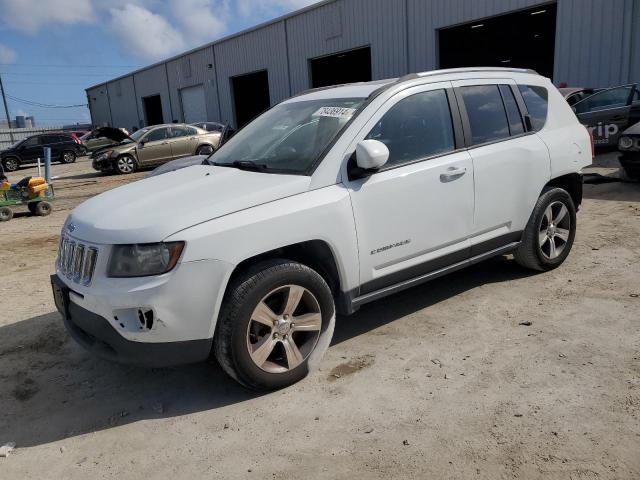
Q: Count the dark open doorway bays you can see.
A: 4